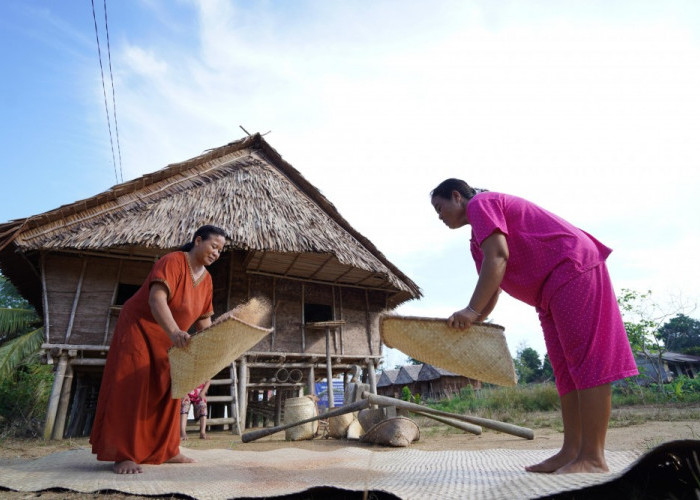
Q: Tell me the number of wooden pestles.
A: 3